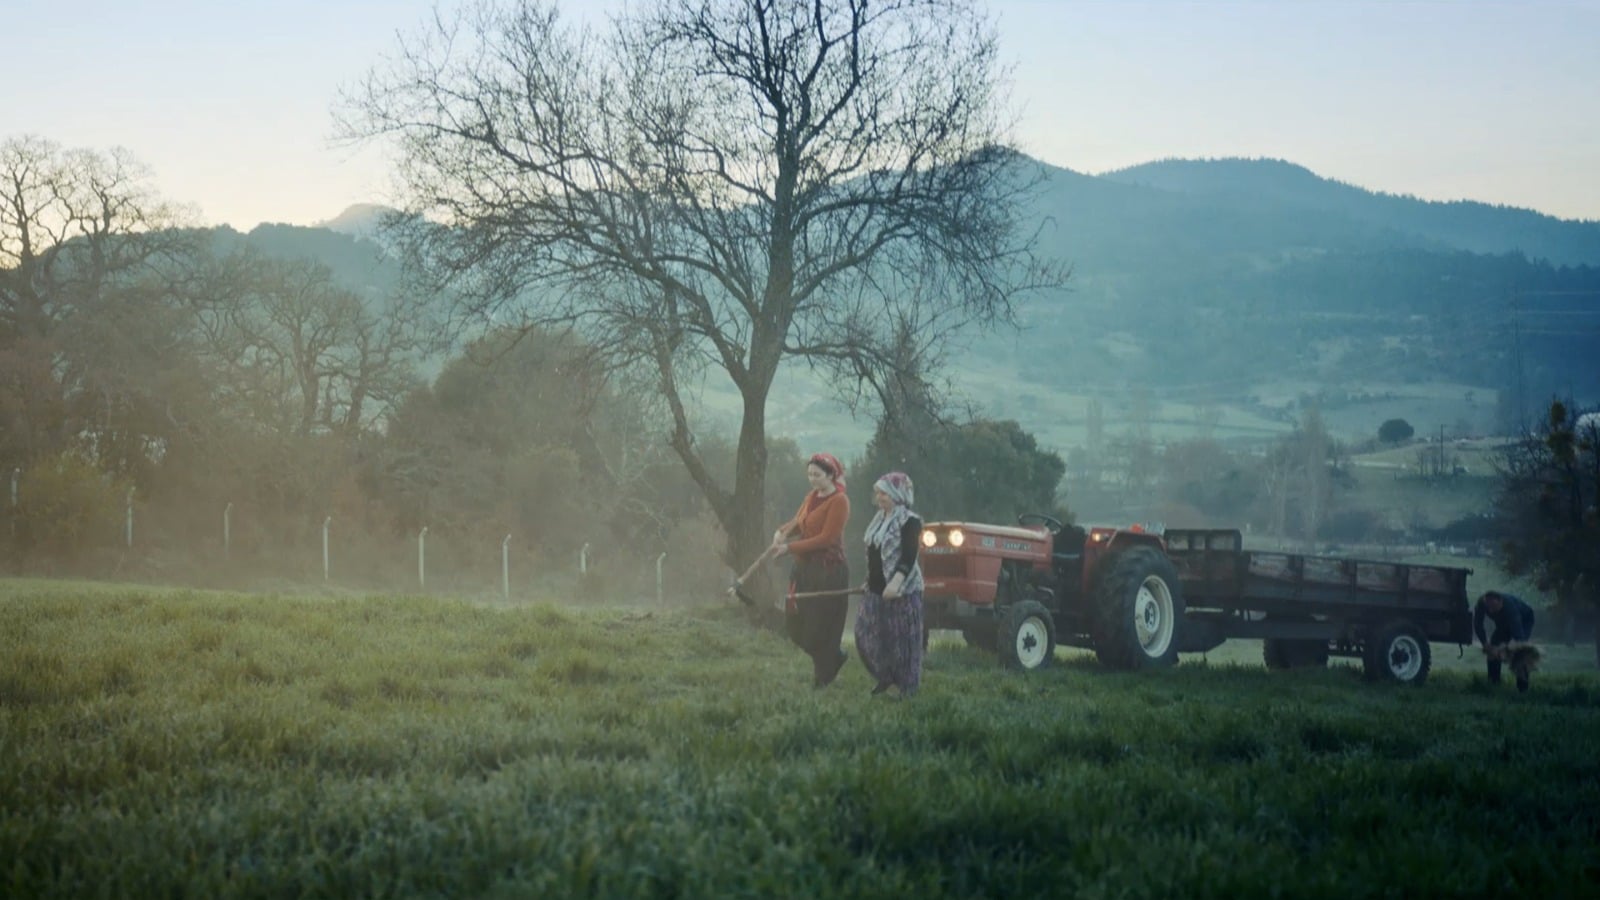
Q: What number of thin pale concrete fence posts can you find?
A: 8